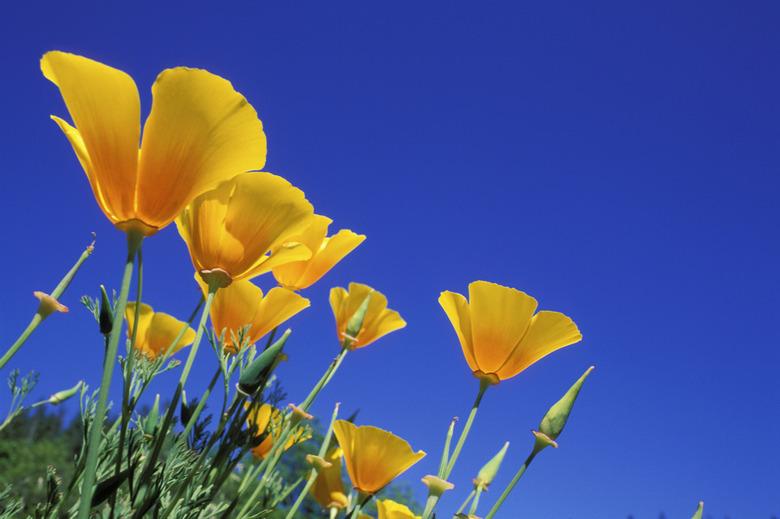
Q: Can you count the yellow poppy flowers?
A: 11